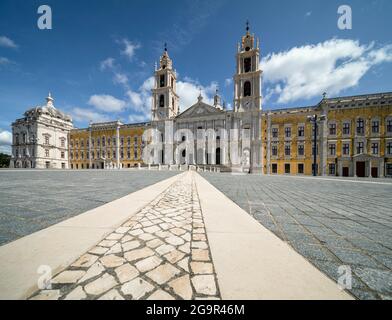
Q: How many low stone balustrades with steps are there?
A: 1